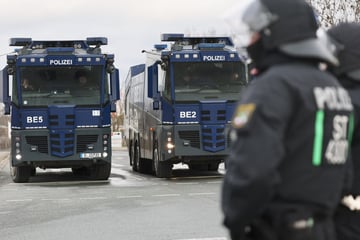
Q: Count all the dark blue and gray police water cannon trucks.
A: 2